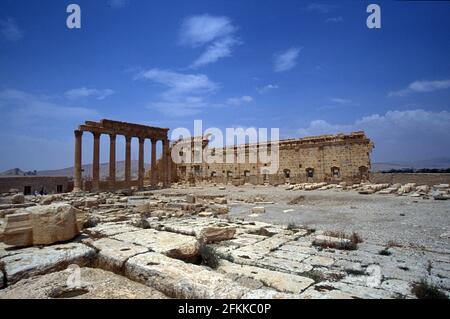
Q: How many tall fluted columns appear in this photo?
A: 7